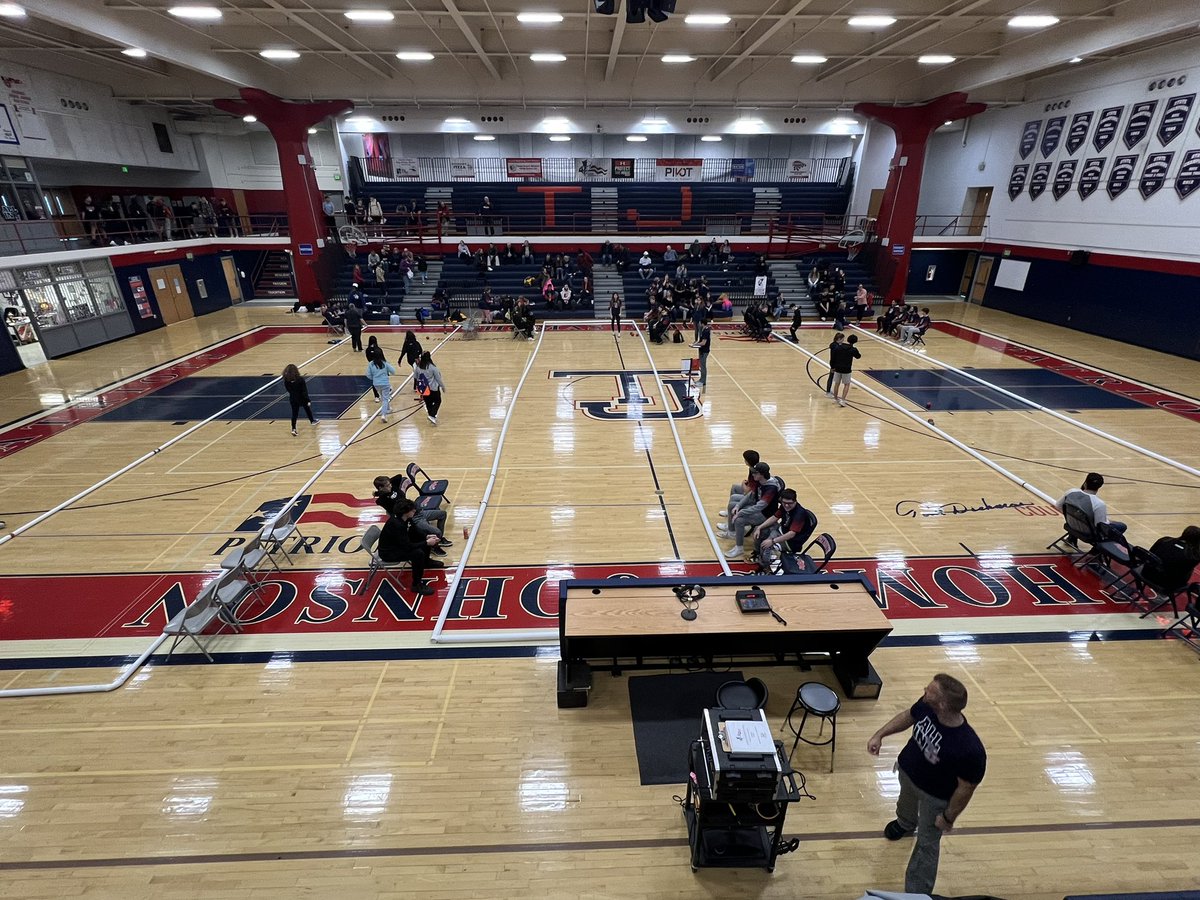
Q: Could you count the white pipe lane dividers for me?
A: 6